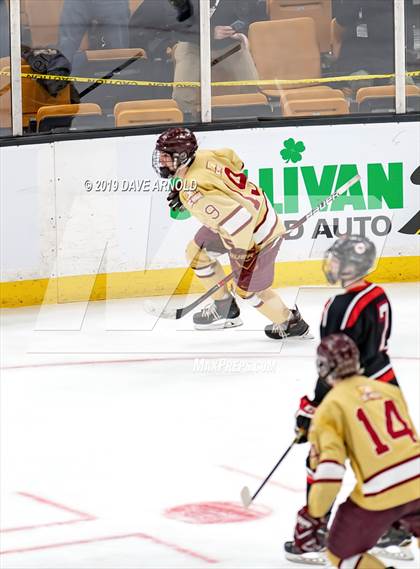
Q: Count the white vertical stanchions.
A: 3